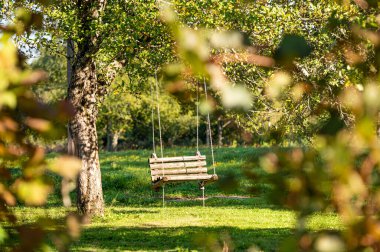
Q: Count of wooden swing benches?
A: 1